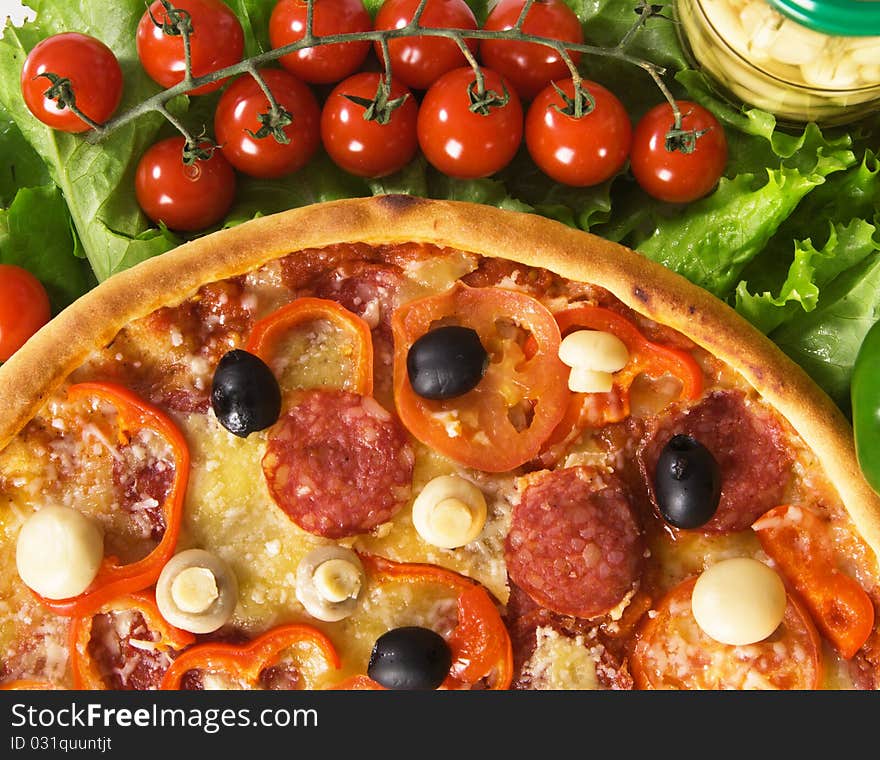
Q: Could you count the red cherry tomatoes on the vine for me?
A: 11